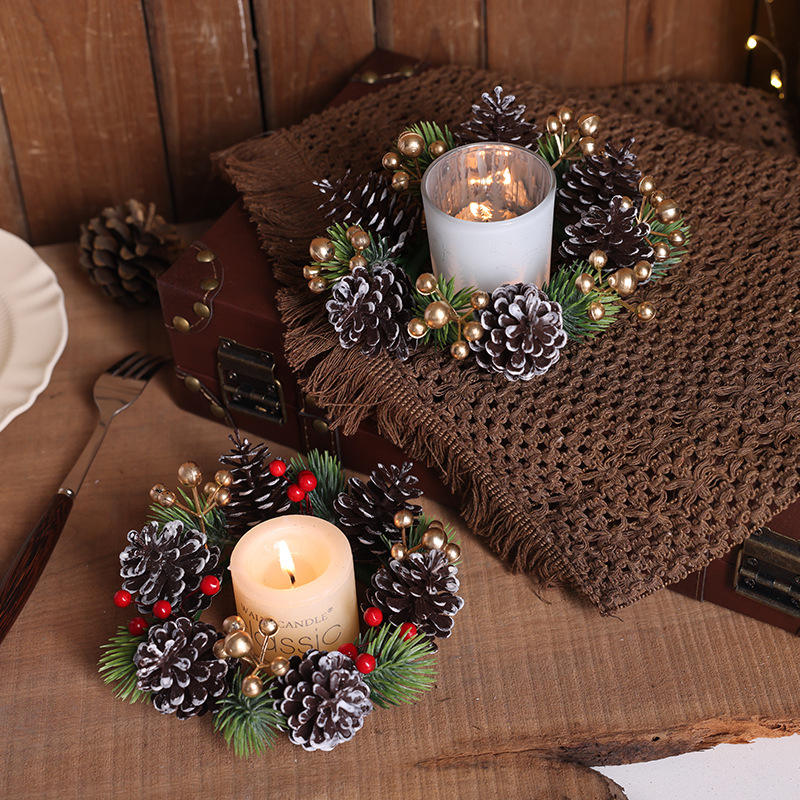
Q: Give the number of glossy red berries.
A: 11